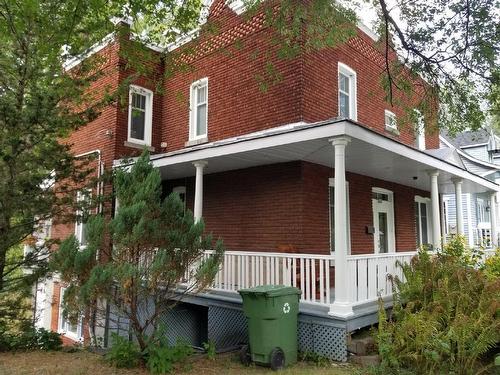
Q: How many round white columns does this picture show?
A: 5